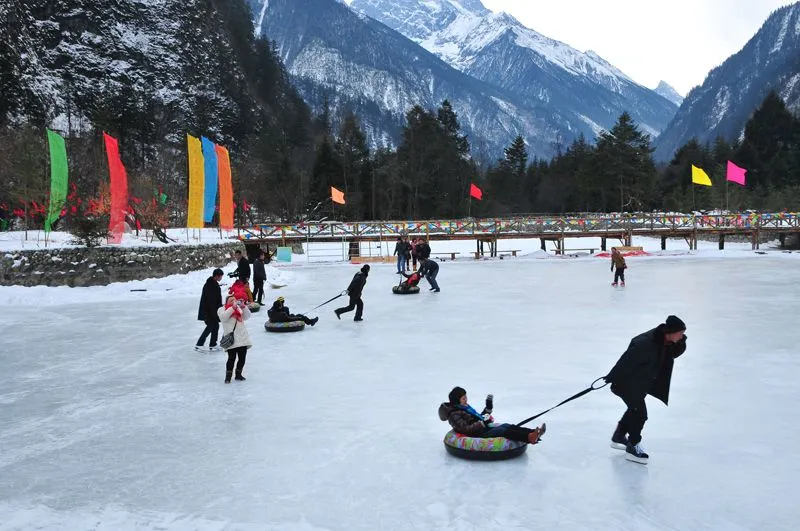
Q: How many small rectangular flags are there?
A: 4